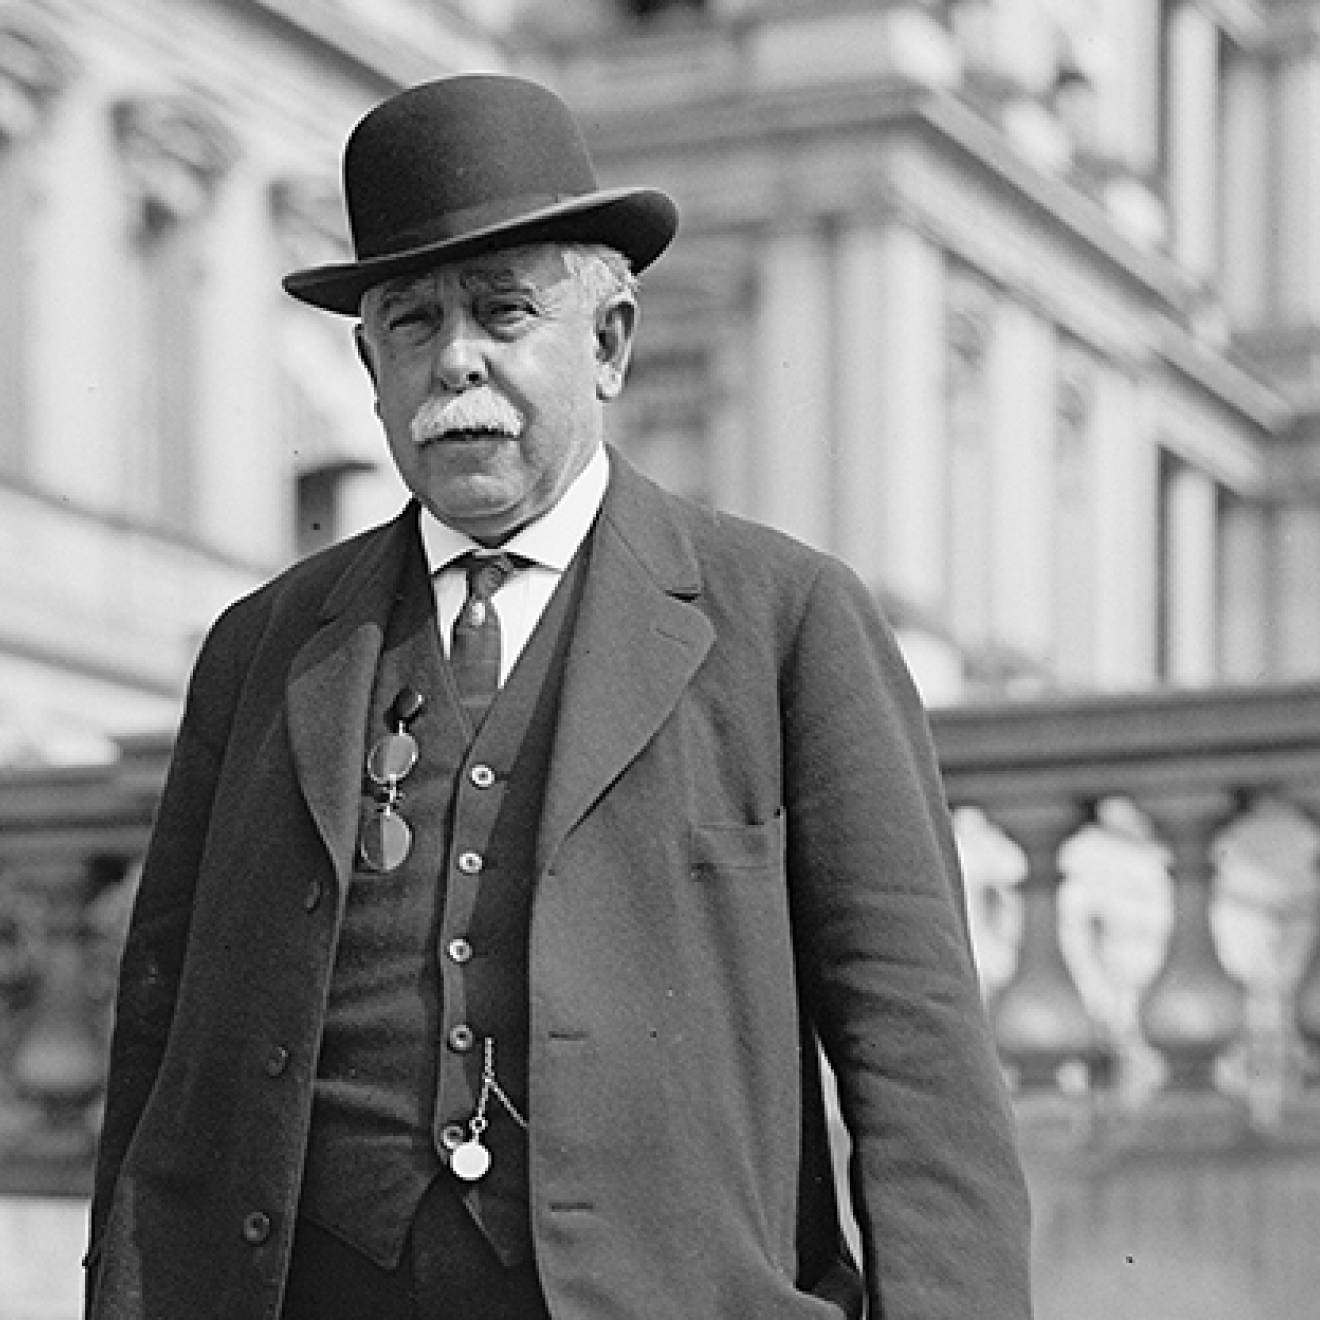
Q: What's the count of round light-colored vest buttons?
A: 5